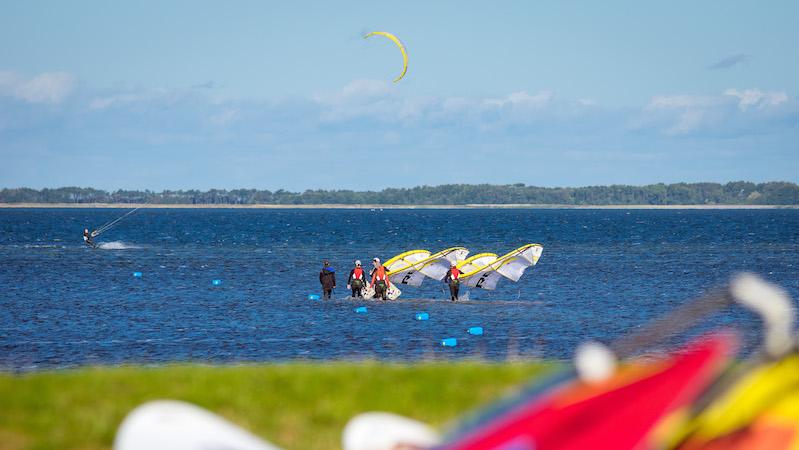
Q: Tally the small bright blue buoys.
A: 7